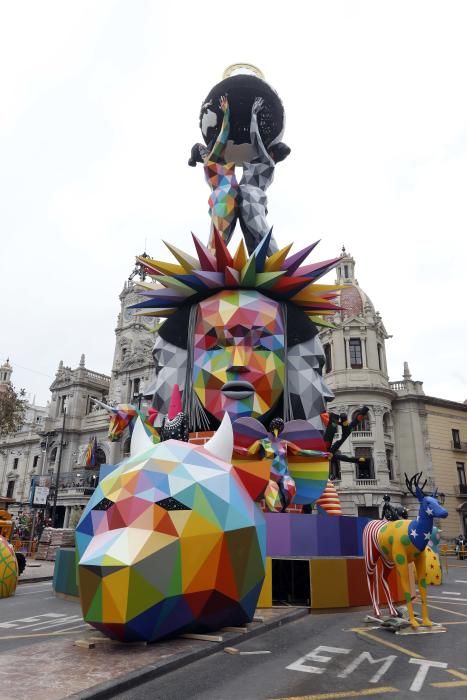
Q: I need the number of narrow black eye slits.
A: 2